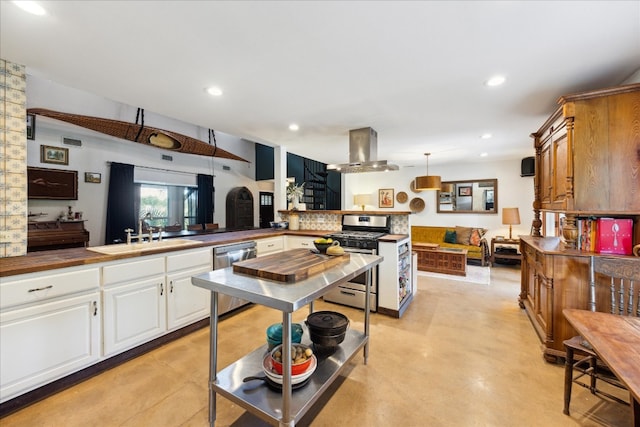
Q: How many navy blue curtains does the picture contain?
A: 2